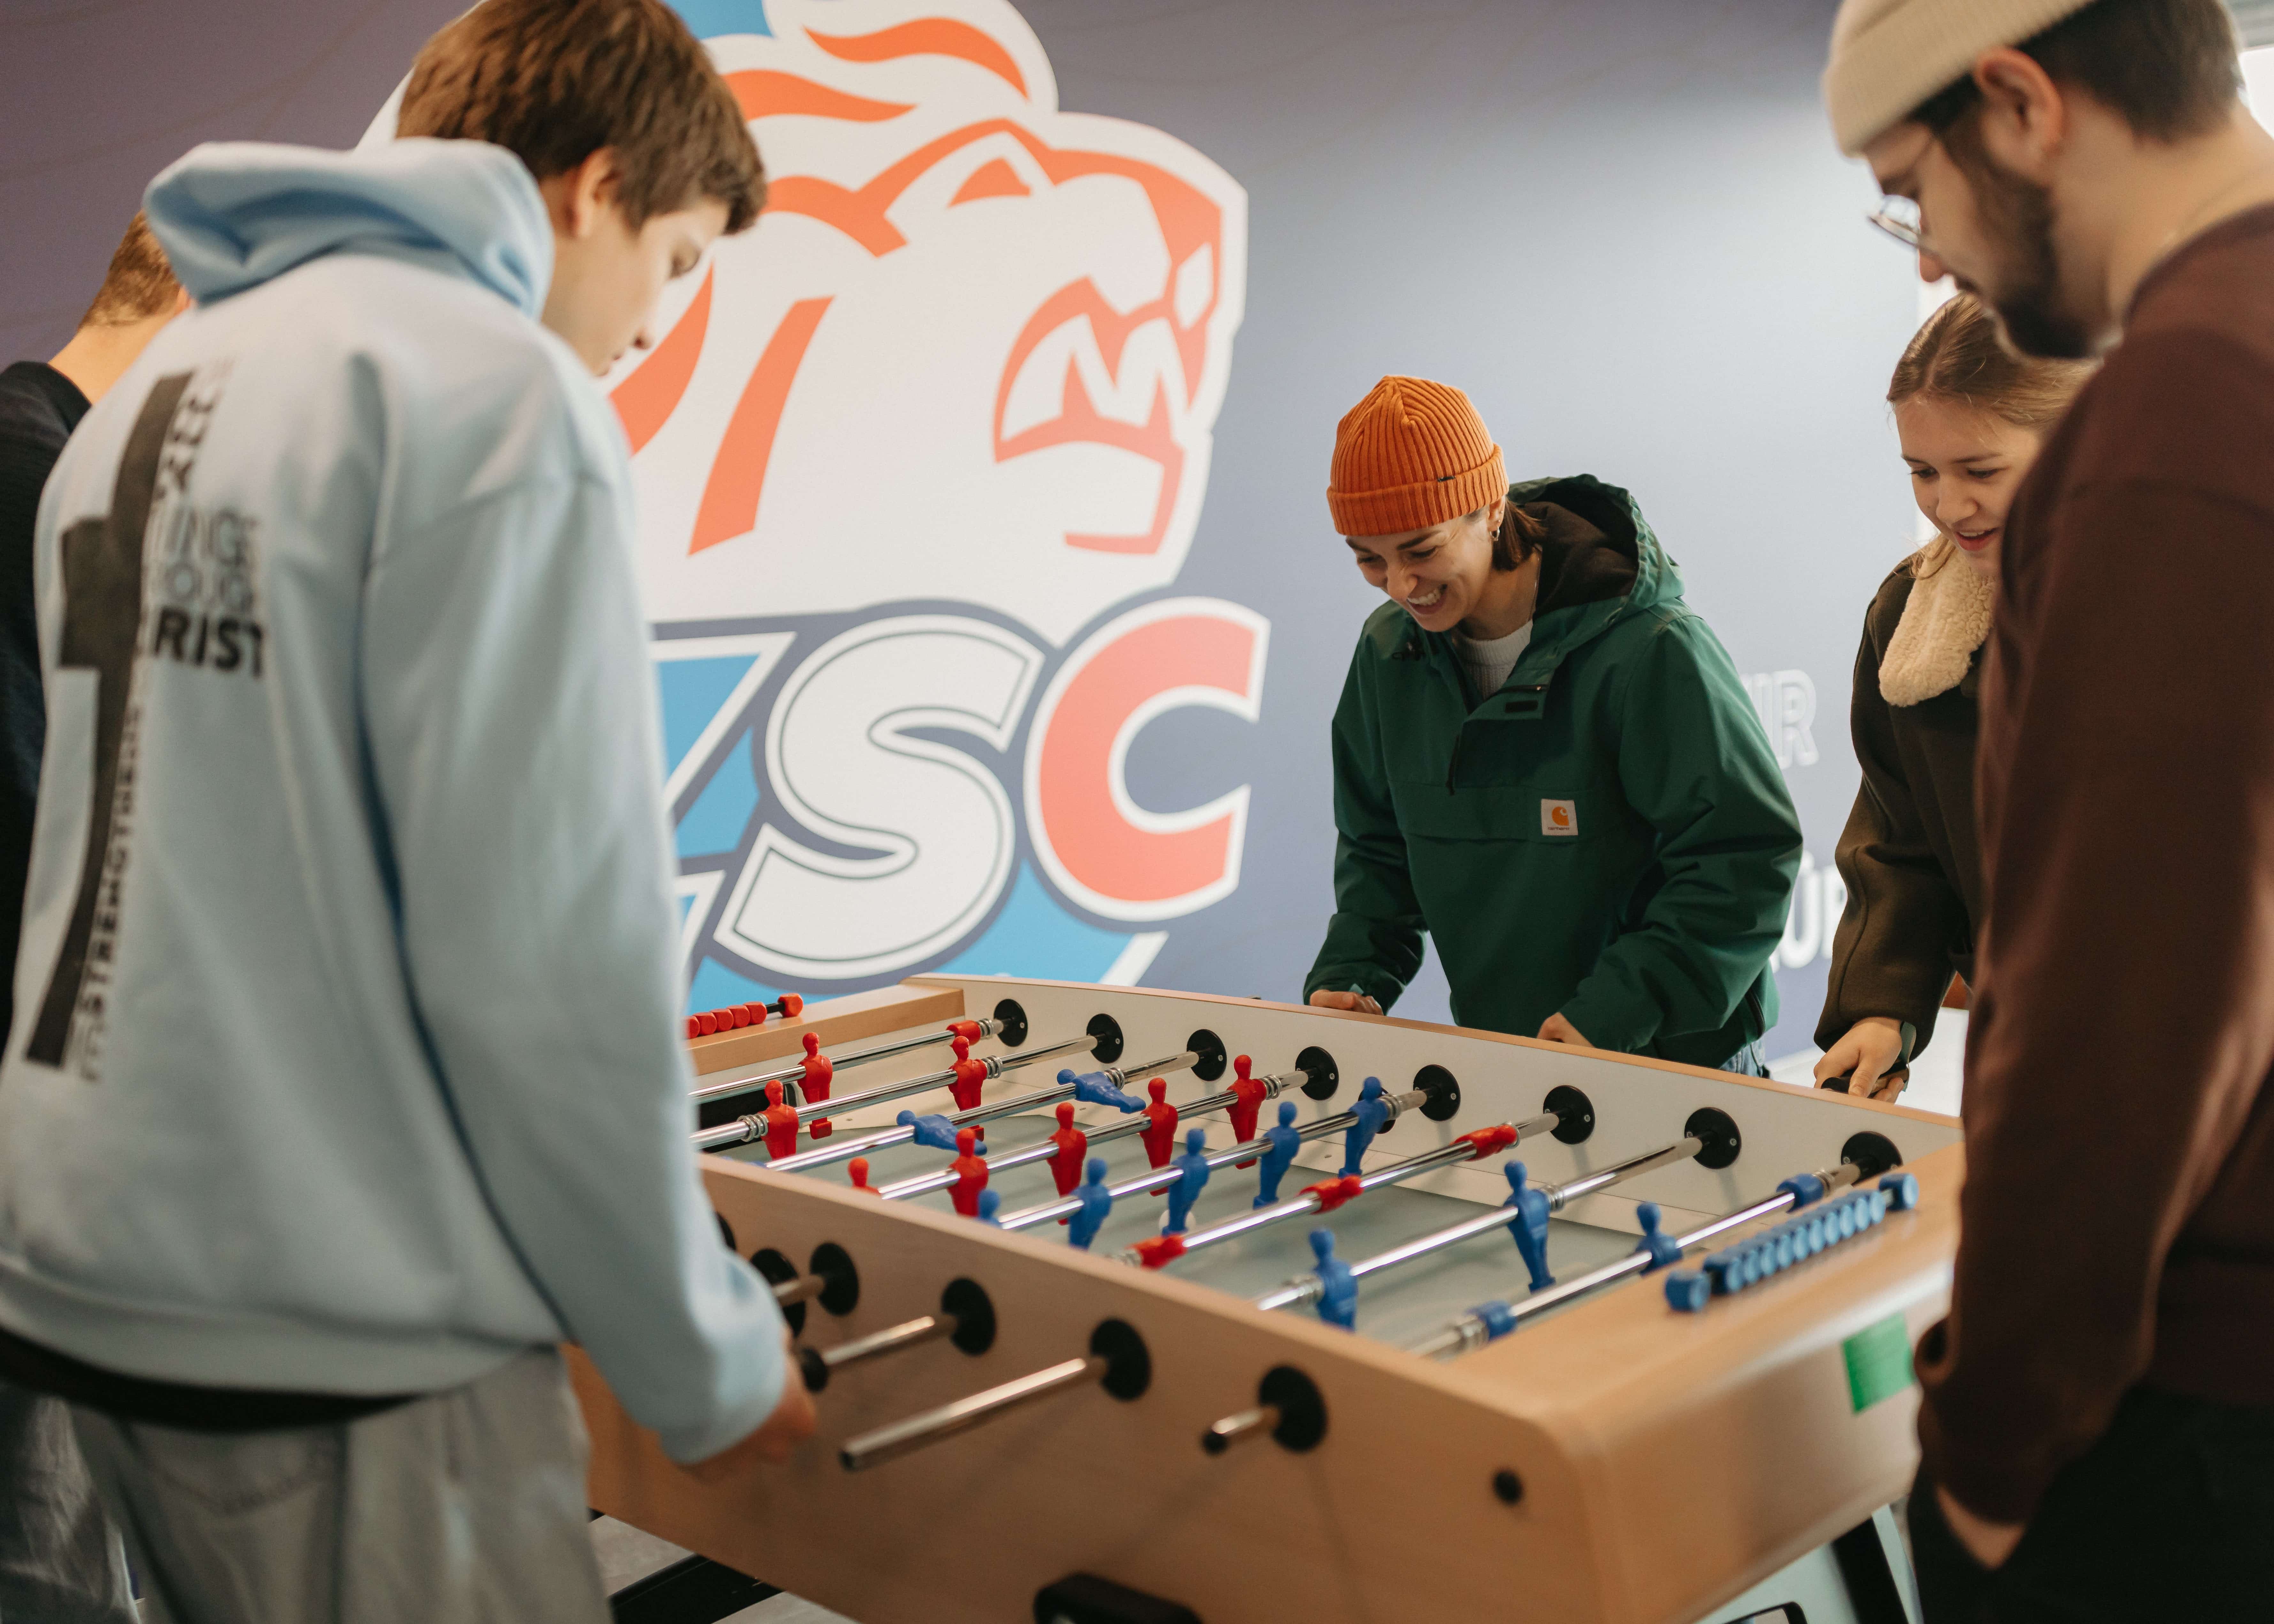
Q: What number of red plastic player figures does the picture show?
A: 11